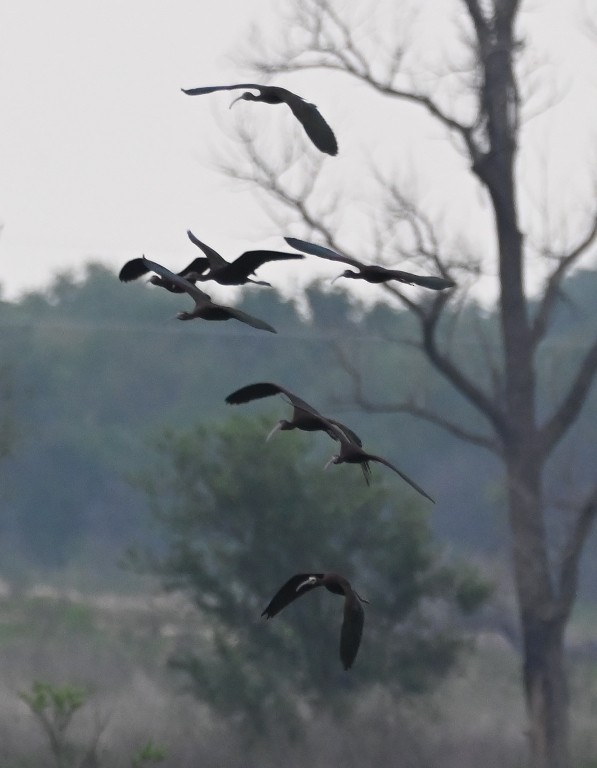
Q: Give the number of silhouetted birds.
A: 8